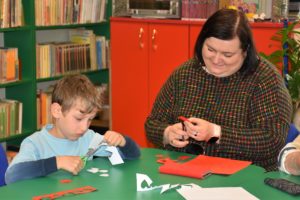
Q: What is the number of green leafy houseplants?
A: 1